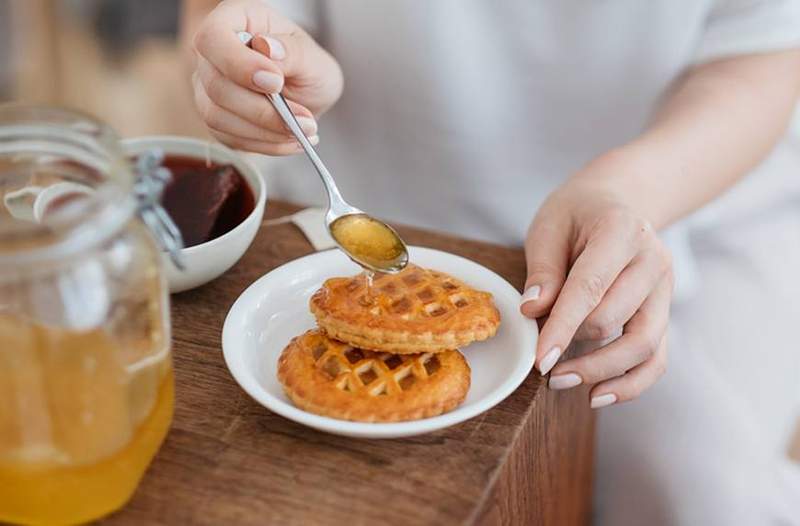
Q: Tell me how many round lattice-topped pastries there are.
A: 2